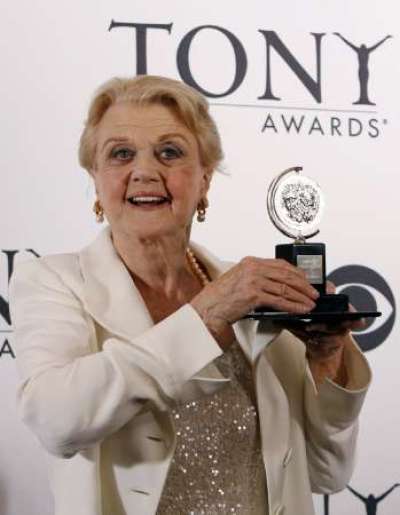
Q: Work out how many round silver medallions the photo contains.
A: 1